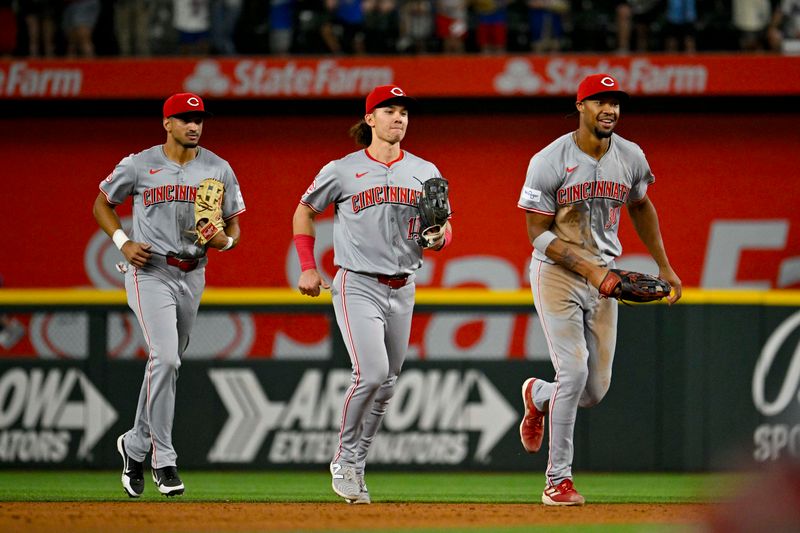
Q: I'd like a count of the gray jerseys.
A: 3